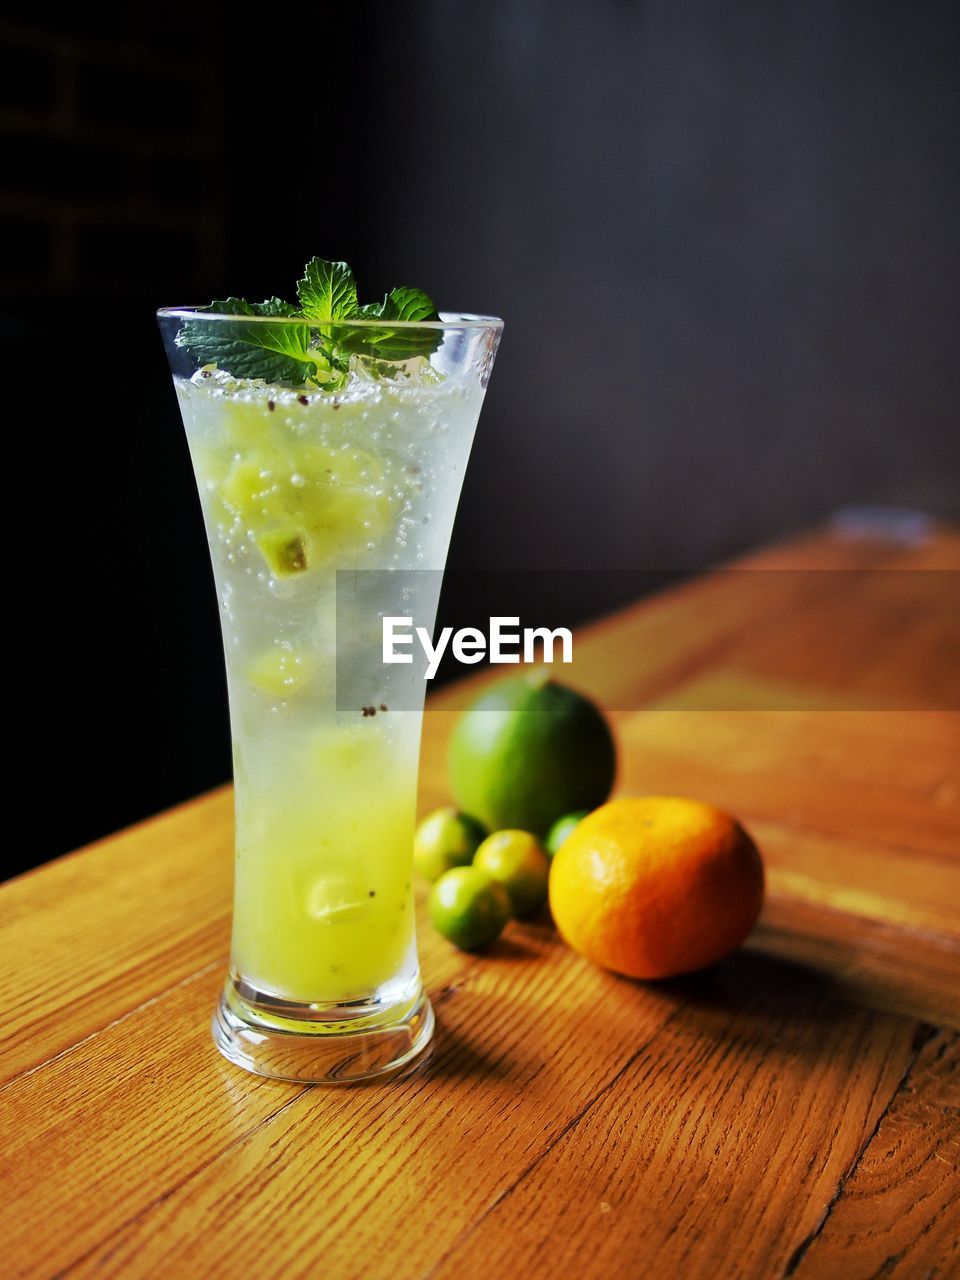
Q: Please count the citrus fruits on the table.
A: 6